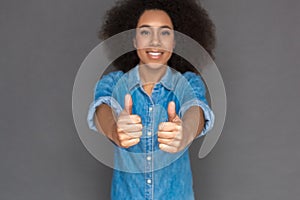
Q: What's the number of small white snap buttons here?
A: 4